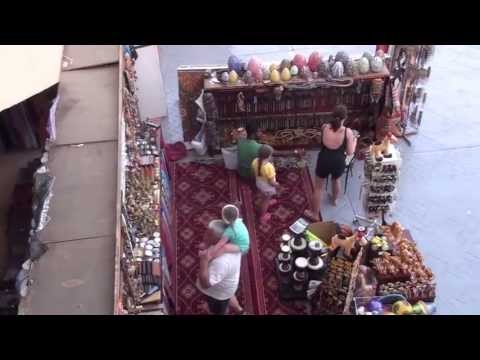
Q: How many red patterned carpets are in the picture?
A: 2